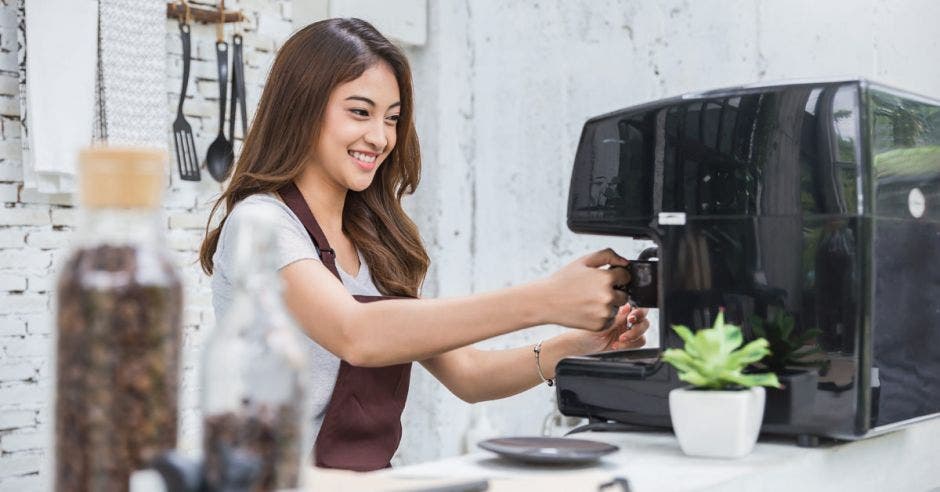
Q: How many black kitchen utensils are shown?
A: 3